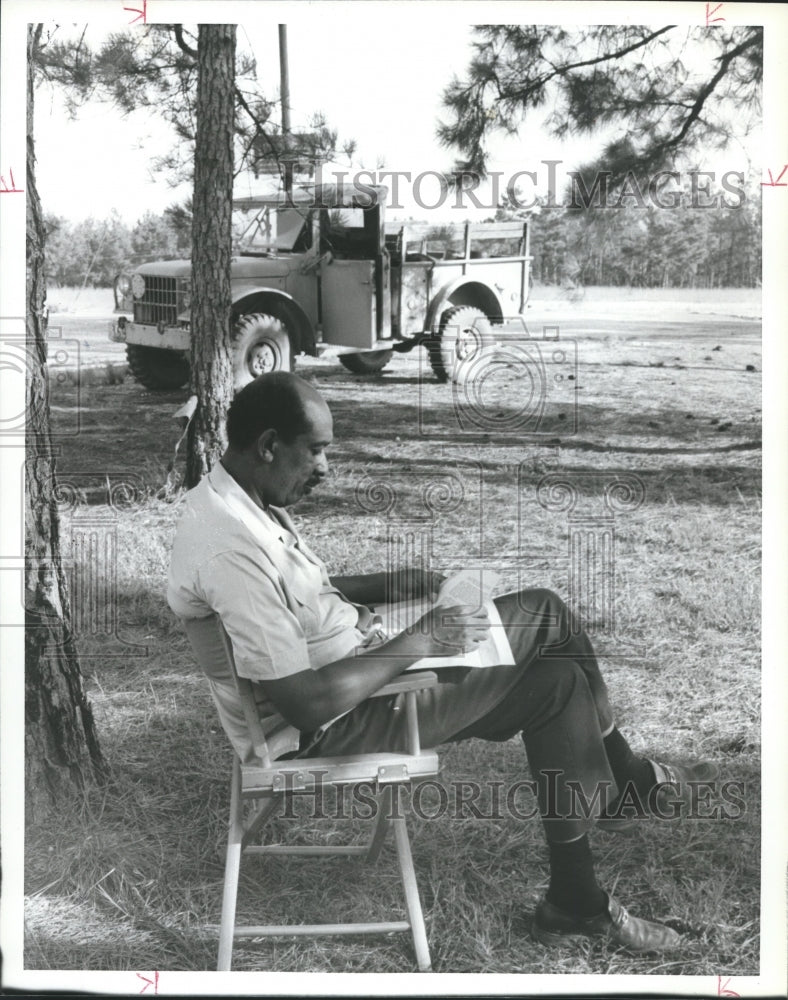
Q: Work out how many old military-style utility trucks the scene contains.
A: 1